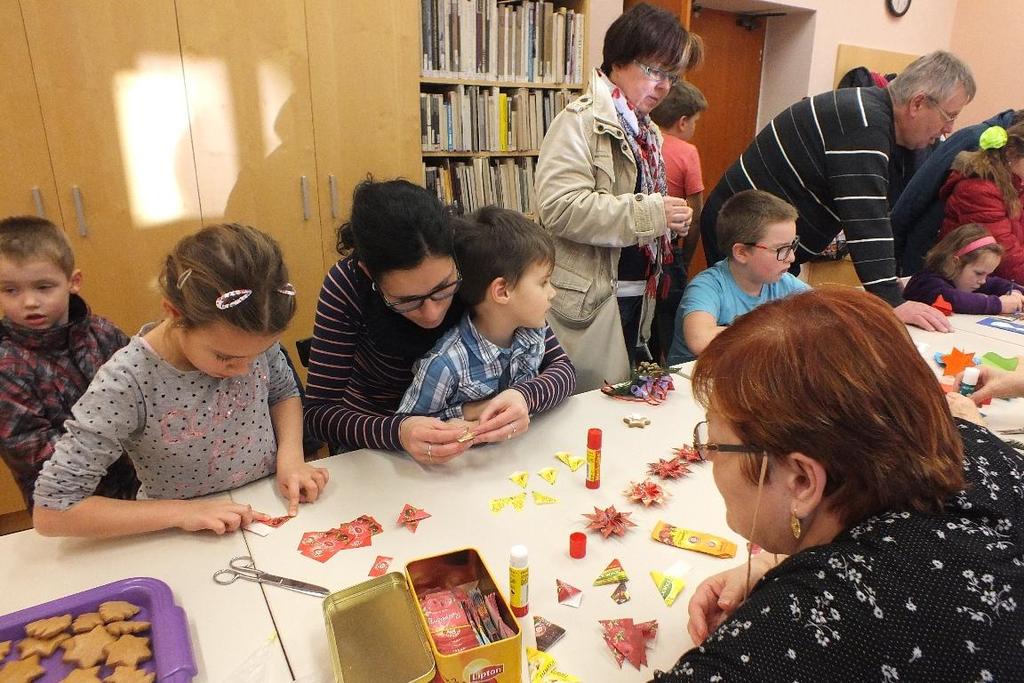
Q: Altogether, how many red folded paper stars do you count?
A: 4